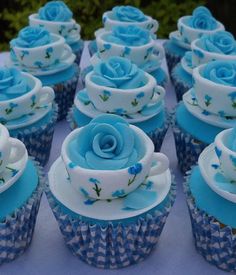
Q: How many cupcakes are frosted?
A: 12